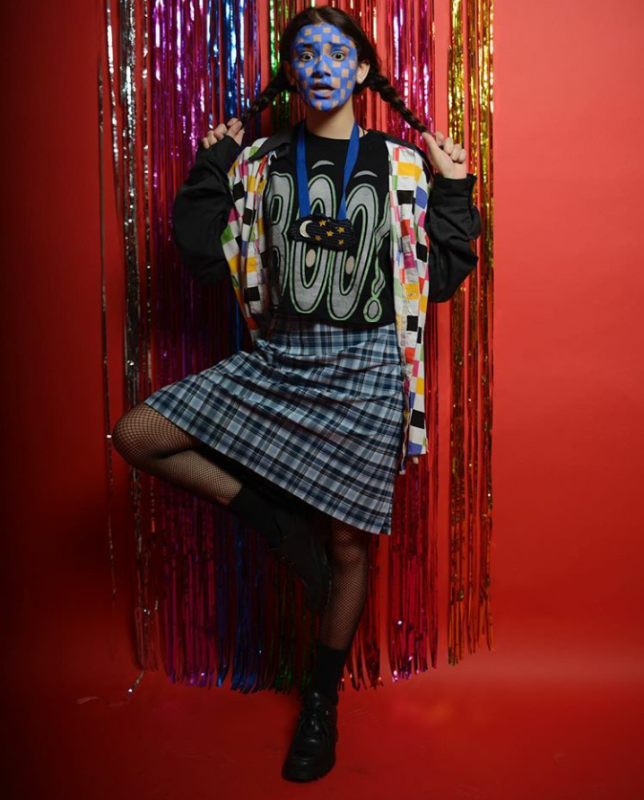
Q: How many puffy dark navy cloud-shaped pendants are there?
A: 1